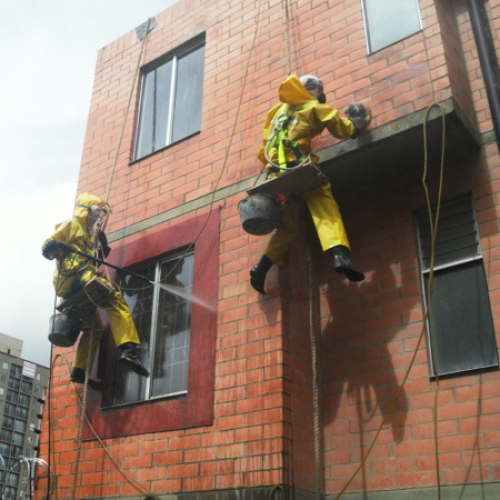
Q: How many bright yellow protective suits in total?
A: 2